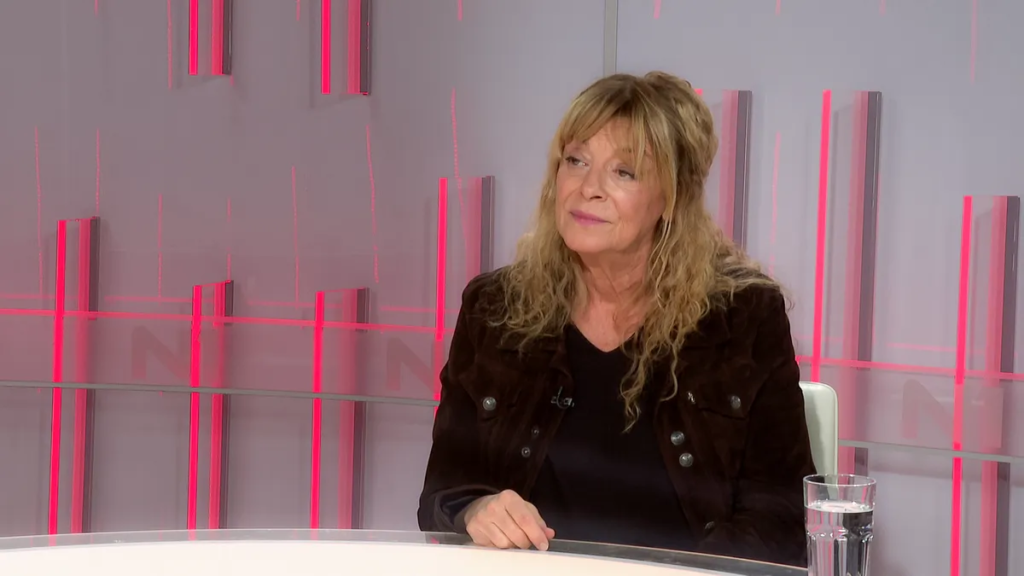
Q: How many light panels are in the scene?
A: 9